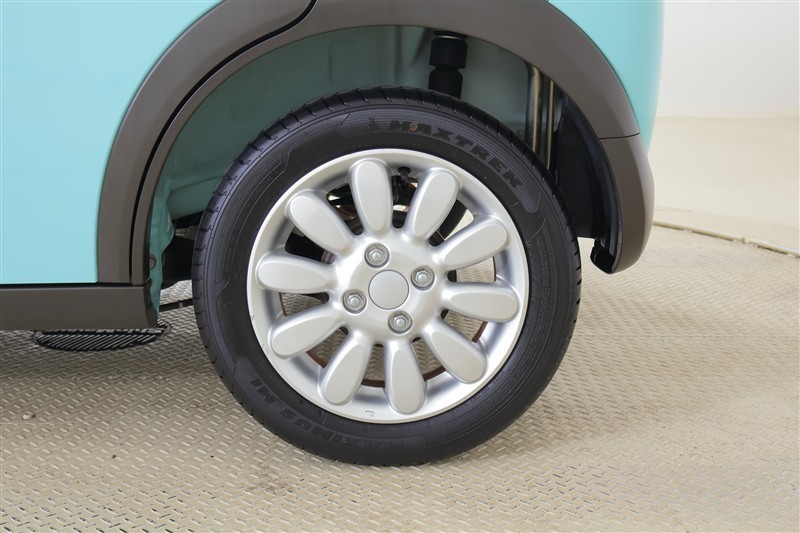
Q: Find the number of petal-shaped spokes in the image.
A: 10